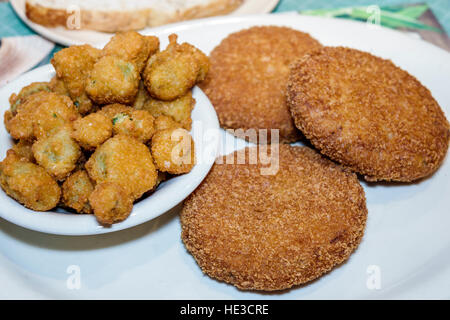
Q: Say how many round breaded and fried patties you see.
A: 3